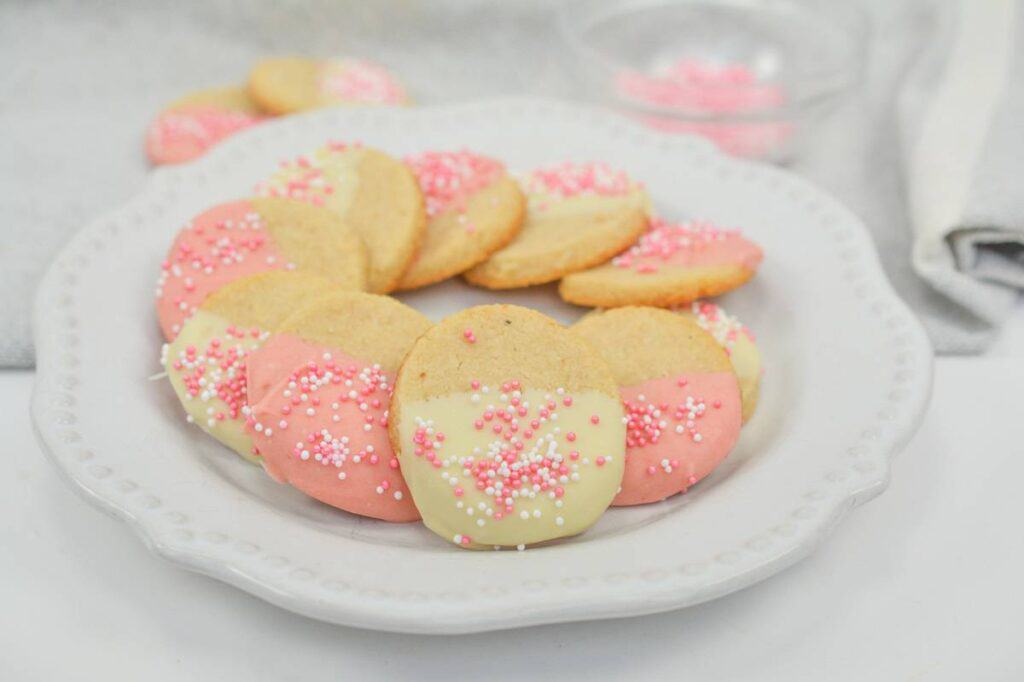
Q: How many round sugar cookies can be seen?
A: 12